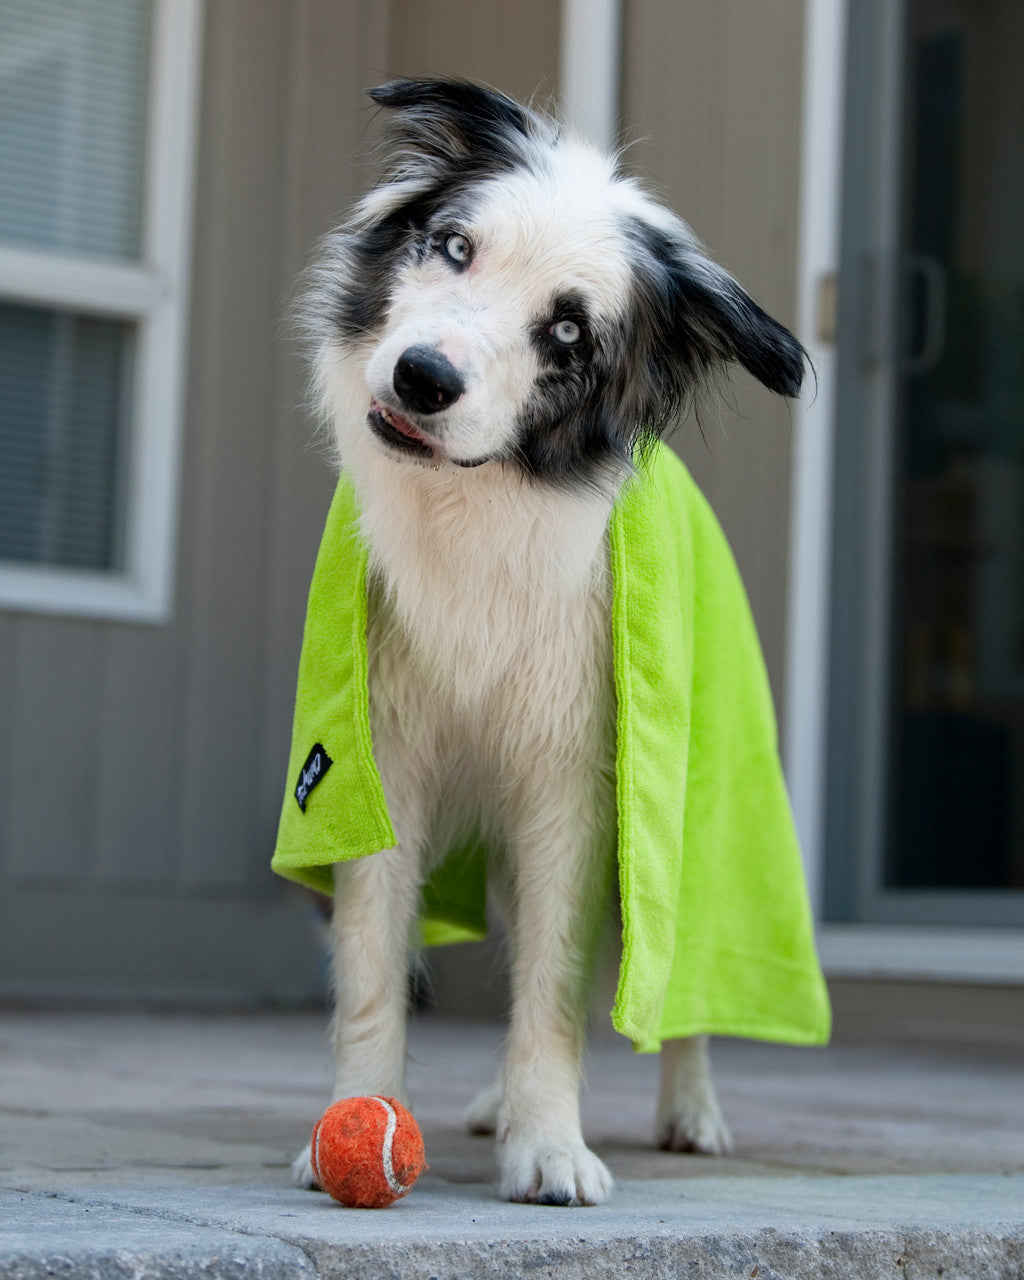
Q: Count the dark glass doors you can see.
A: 1